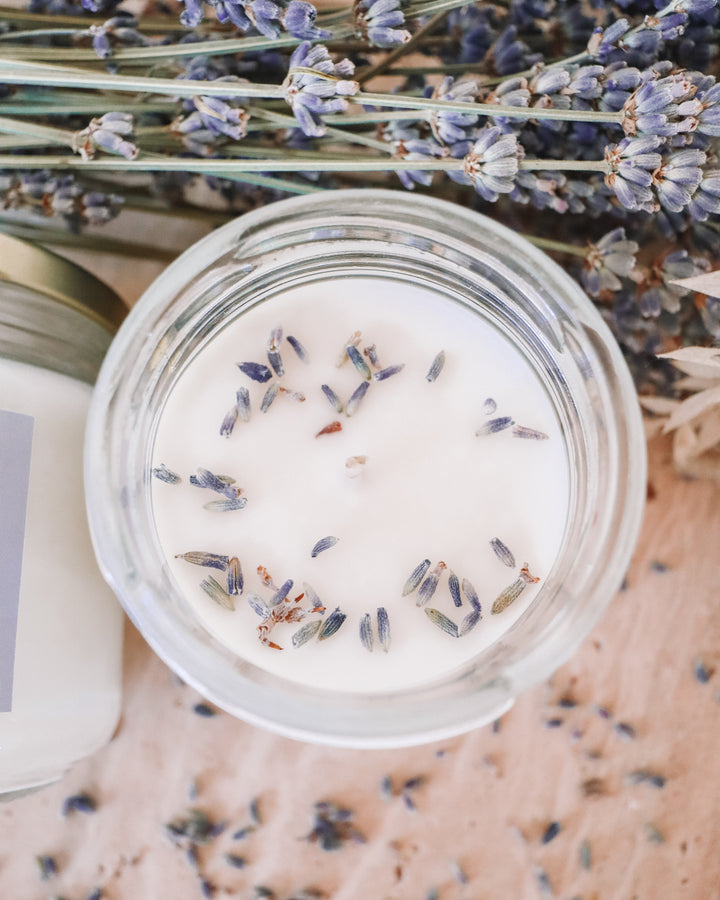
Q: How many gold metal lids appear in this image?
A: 1